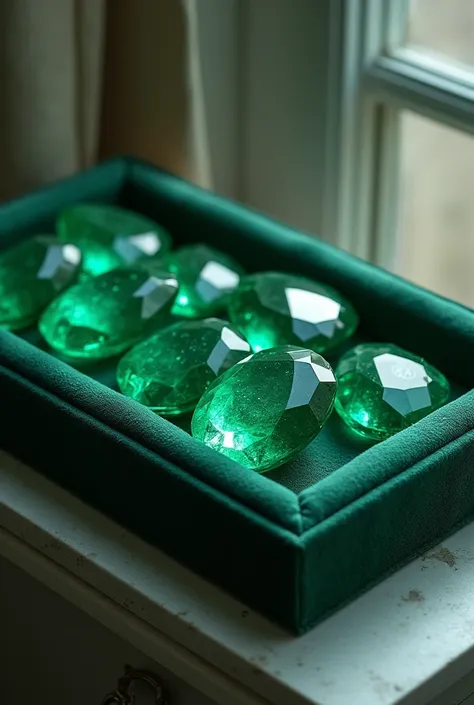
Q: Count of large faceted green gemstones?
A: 8